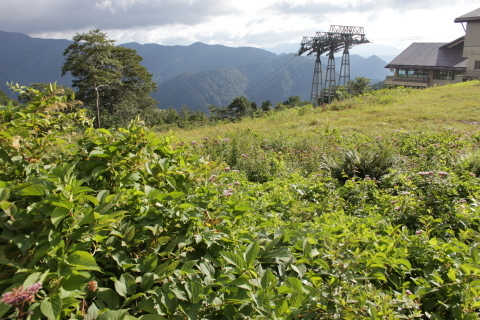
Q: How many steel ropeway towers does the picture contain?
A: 3